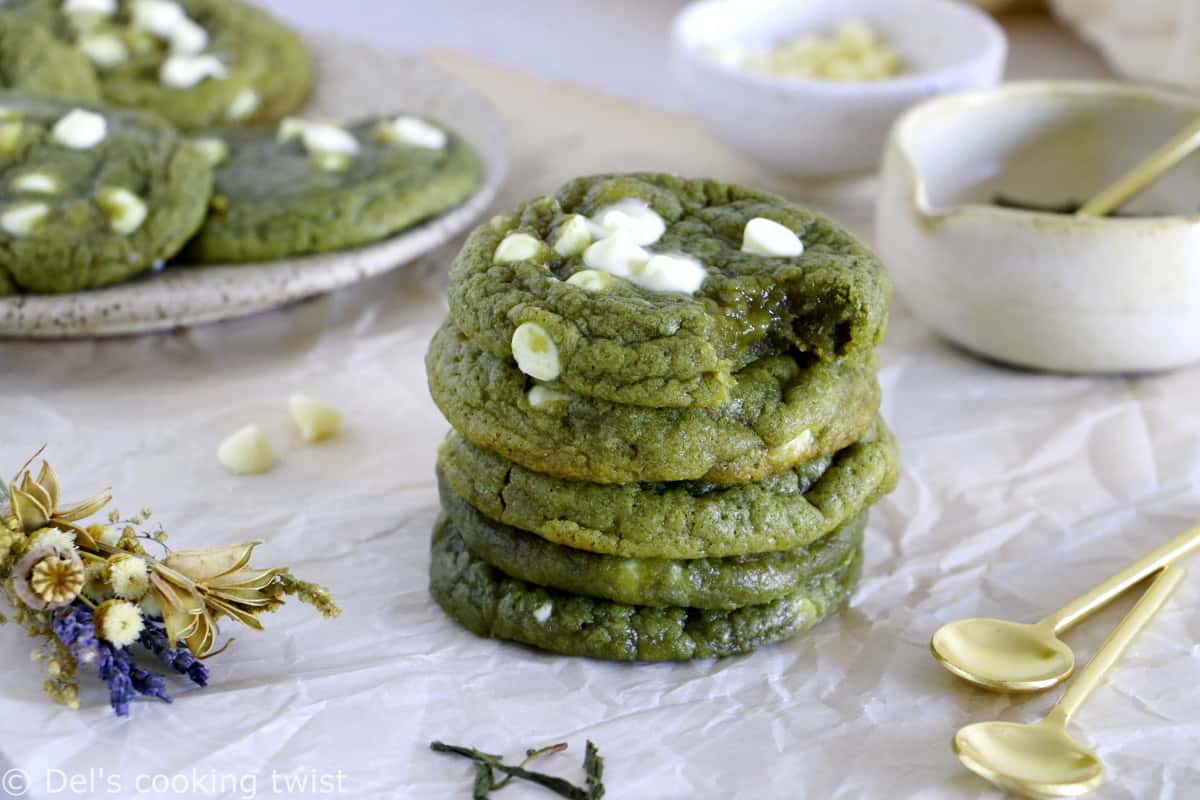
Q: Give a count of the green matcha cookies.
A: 9